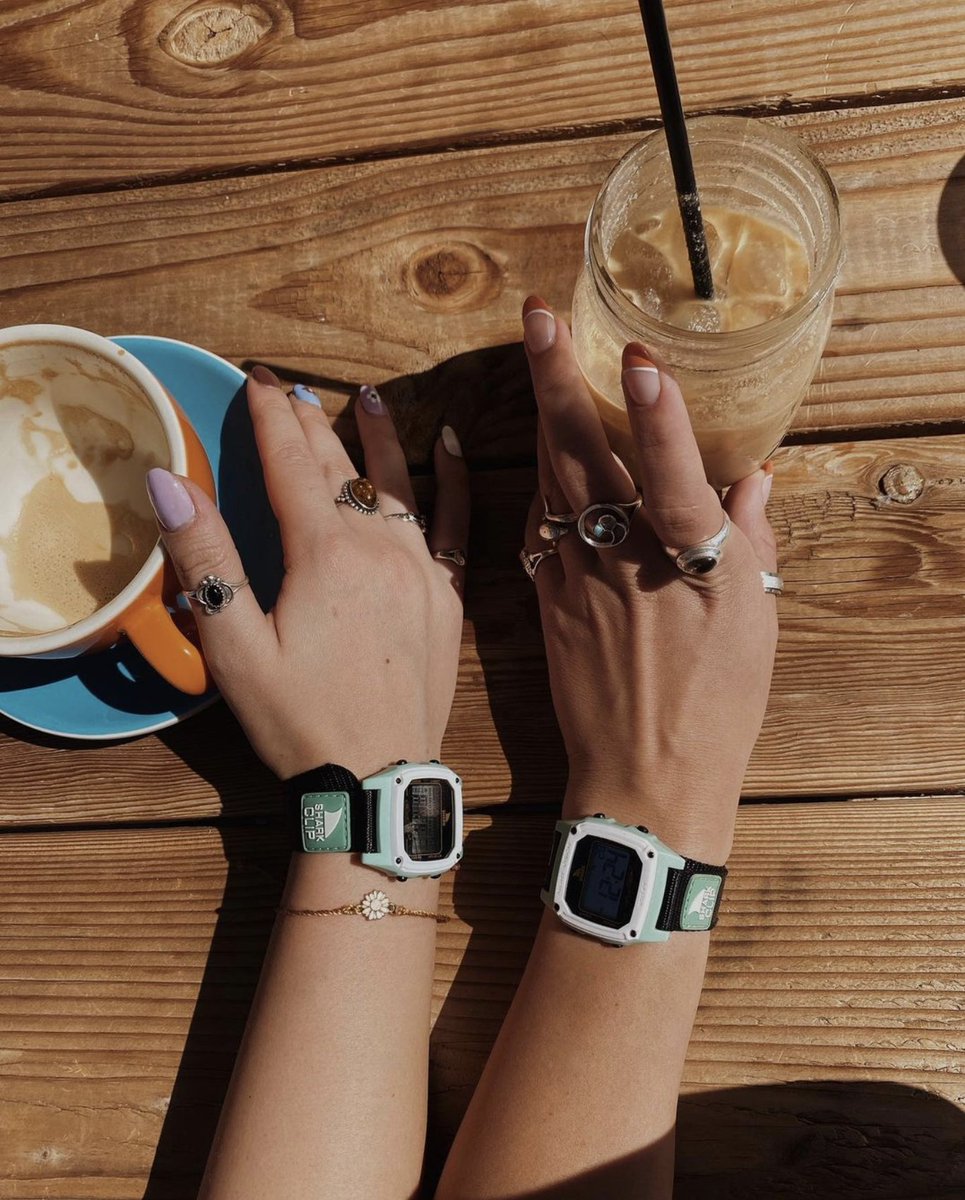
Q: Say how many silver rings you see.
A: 9